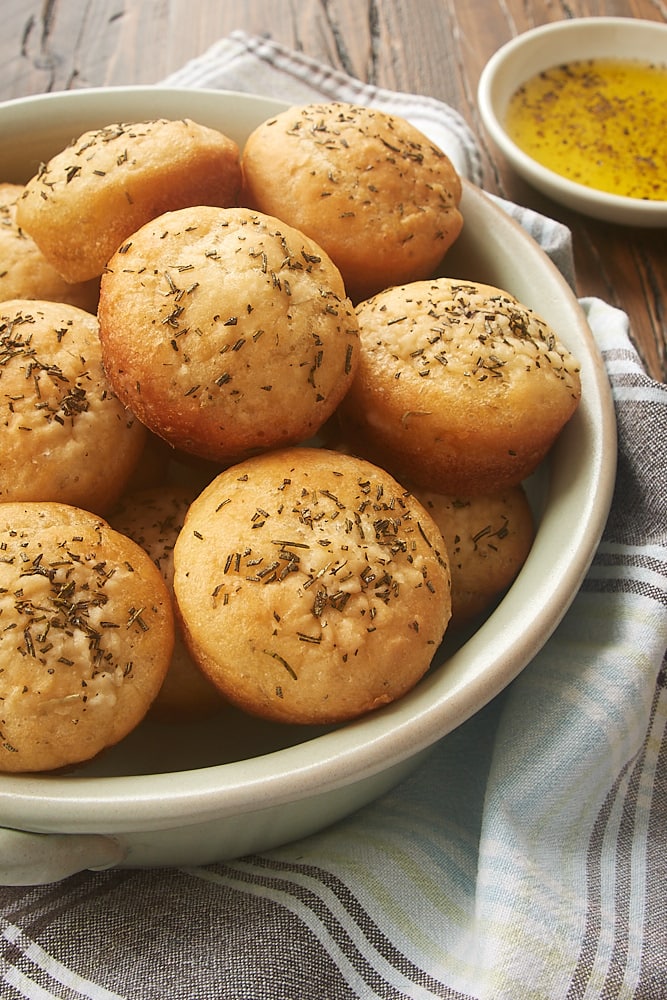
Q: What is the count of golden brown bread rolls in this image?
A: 10